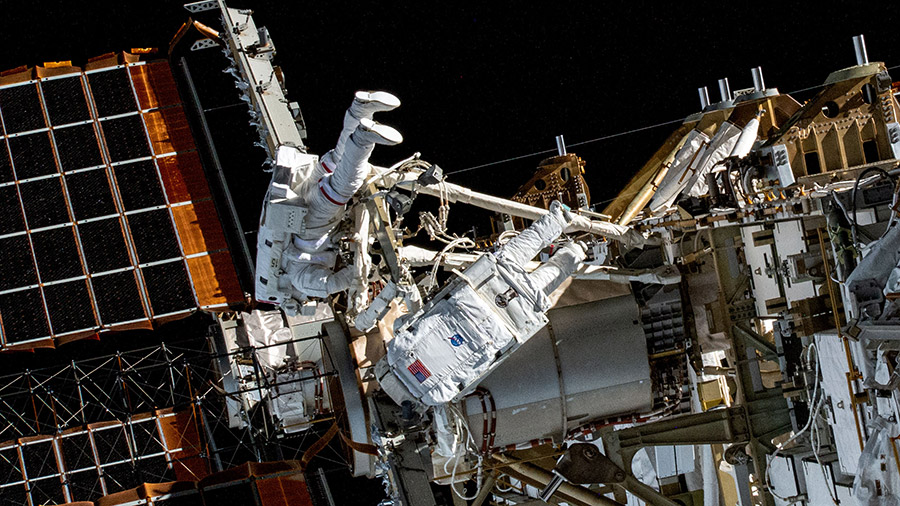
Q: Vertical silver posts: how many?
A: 5